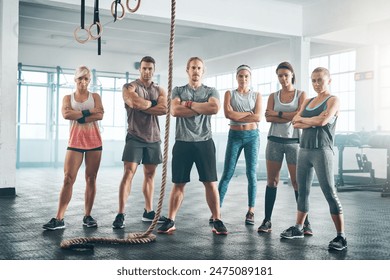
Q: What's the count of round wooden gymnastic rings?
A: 4